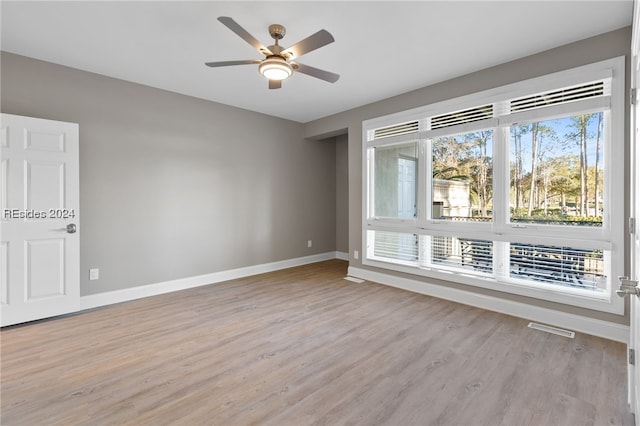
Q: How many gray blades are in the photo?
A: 5